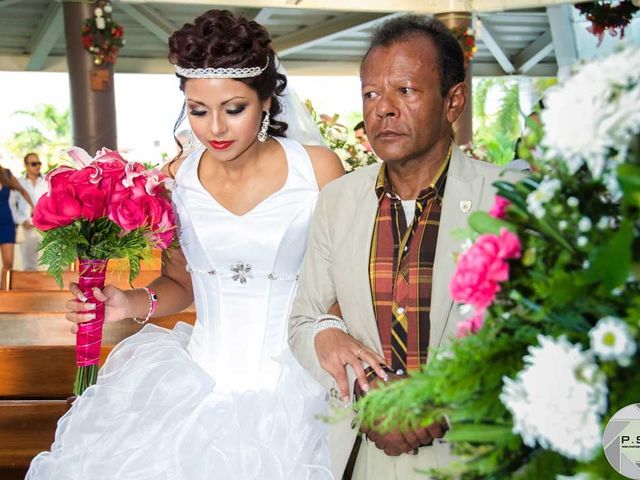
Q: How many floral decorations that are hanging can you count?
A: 3